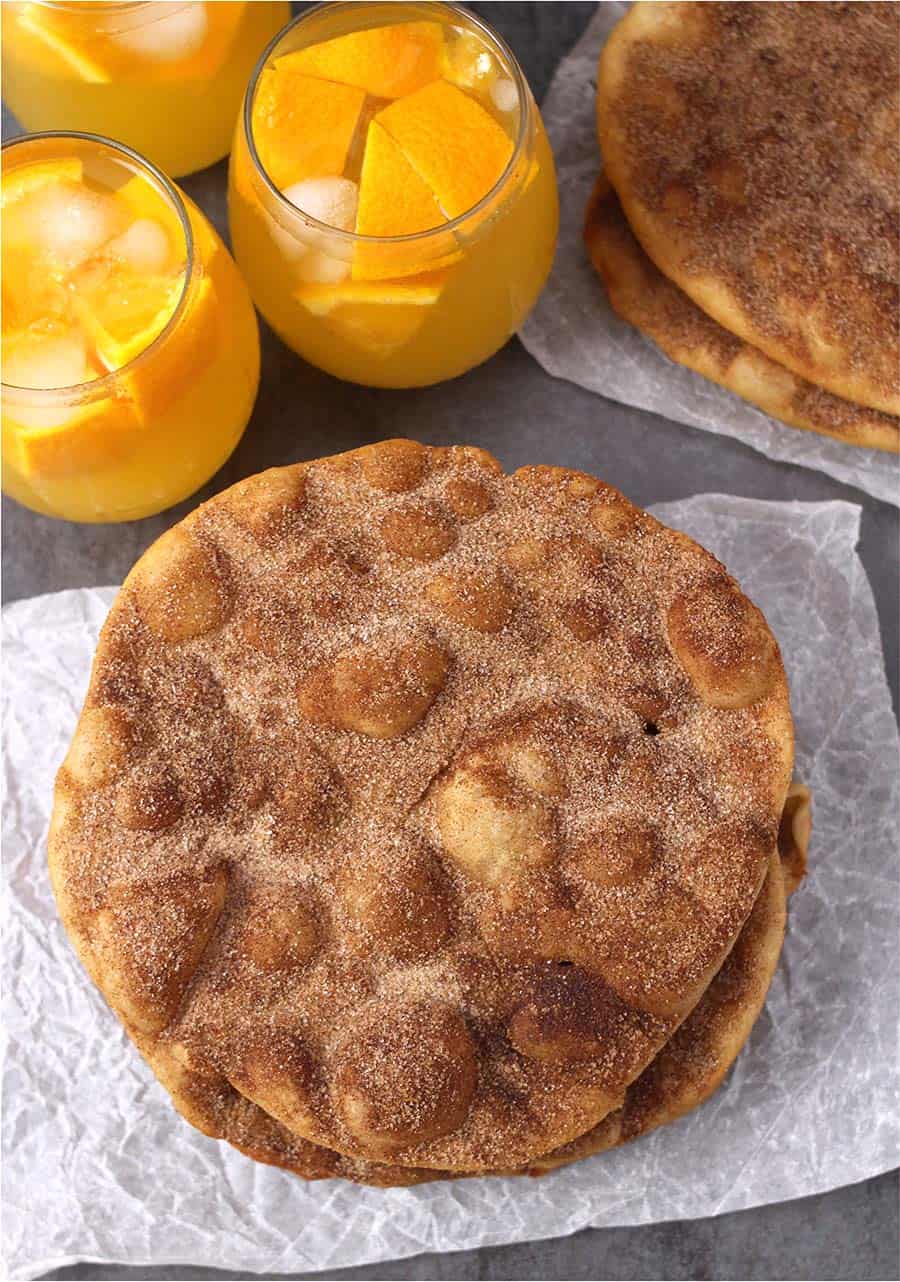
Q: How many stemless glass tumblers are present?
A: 3